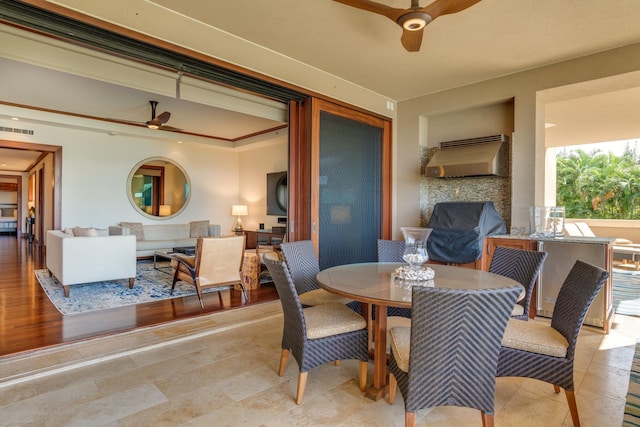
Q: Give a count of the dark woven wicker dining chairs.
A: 6